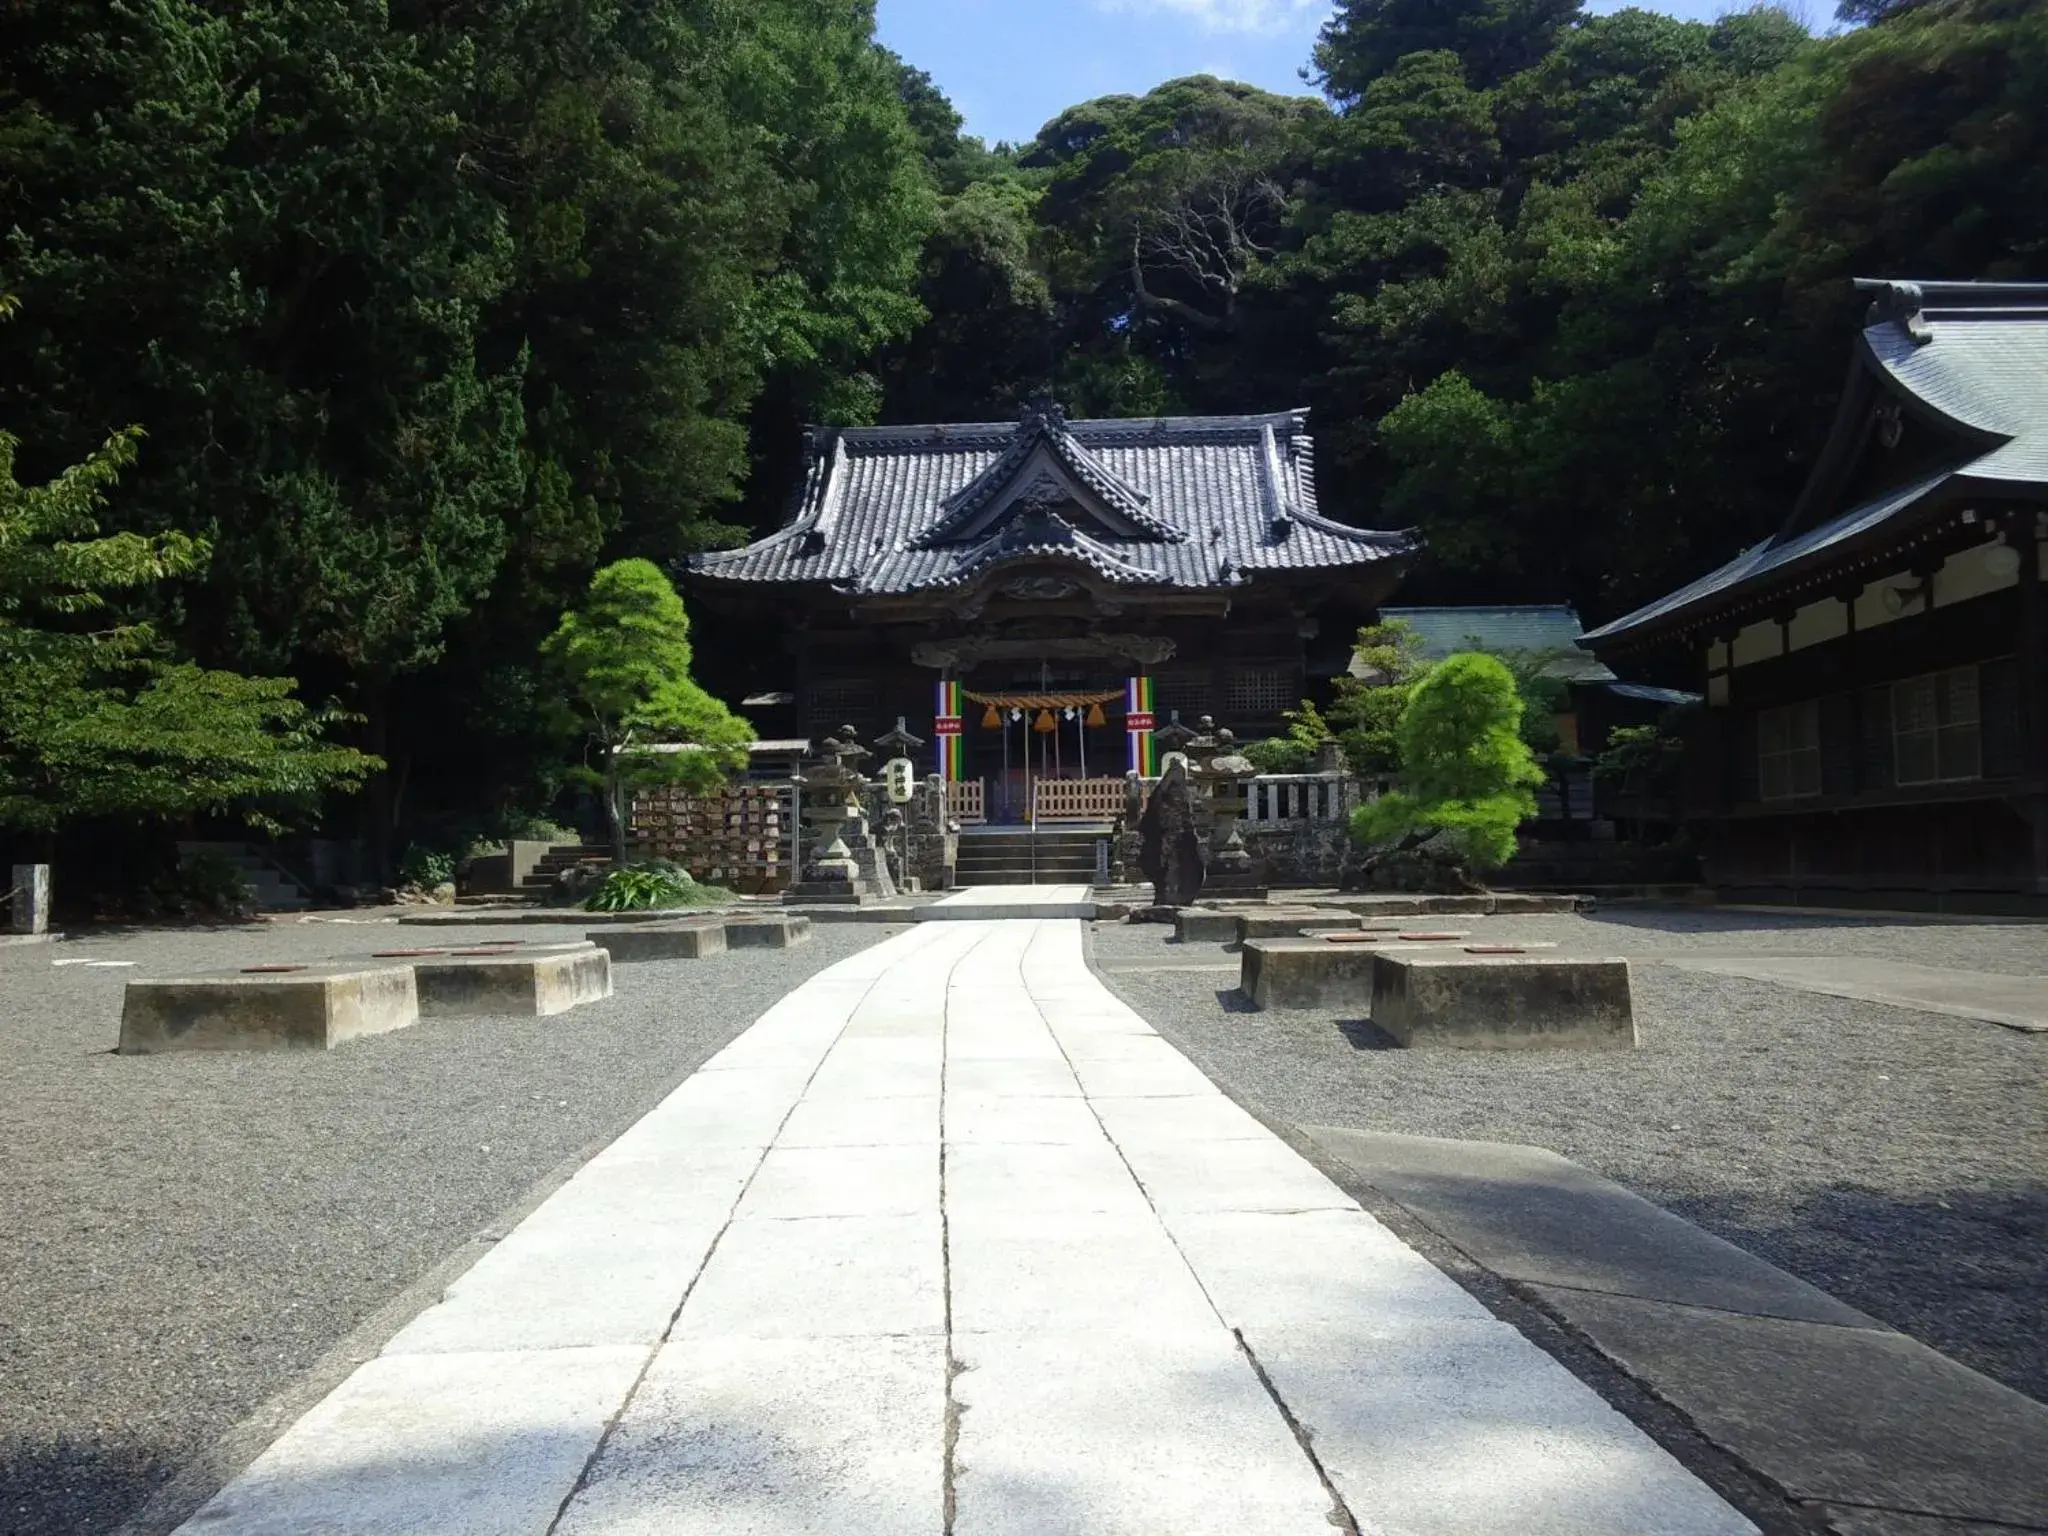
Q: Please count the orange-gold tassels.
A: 3